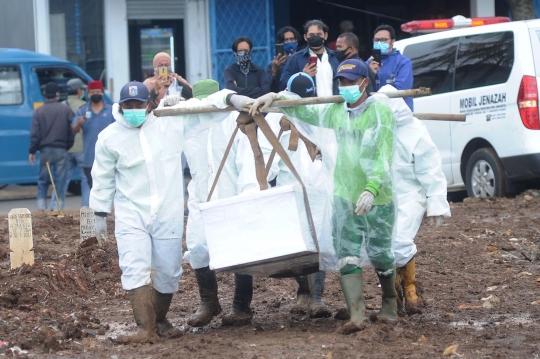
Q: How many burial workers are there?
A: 5